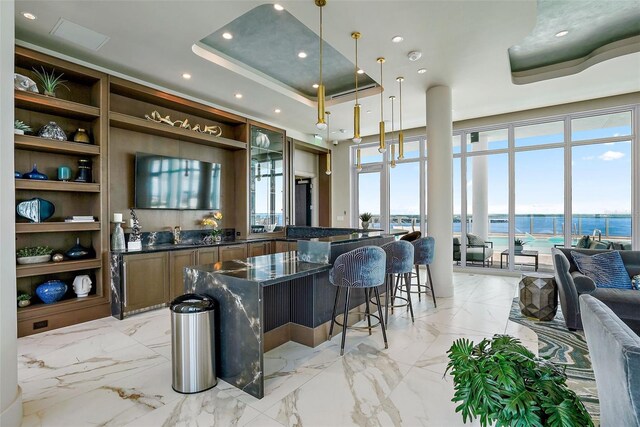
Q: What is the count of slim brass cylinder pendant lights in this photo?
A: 7